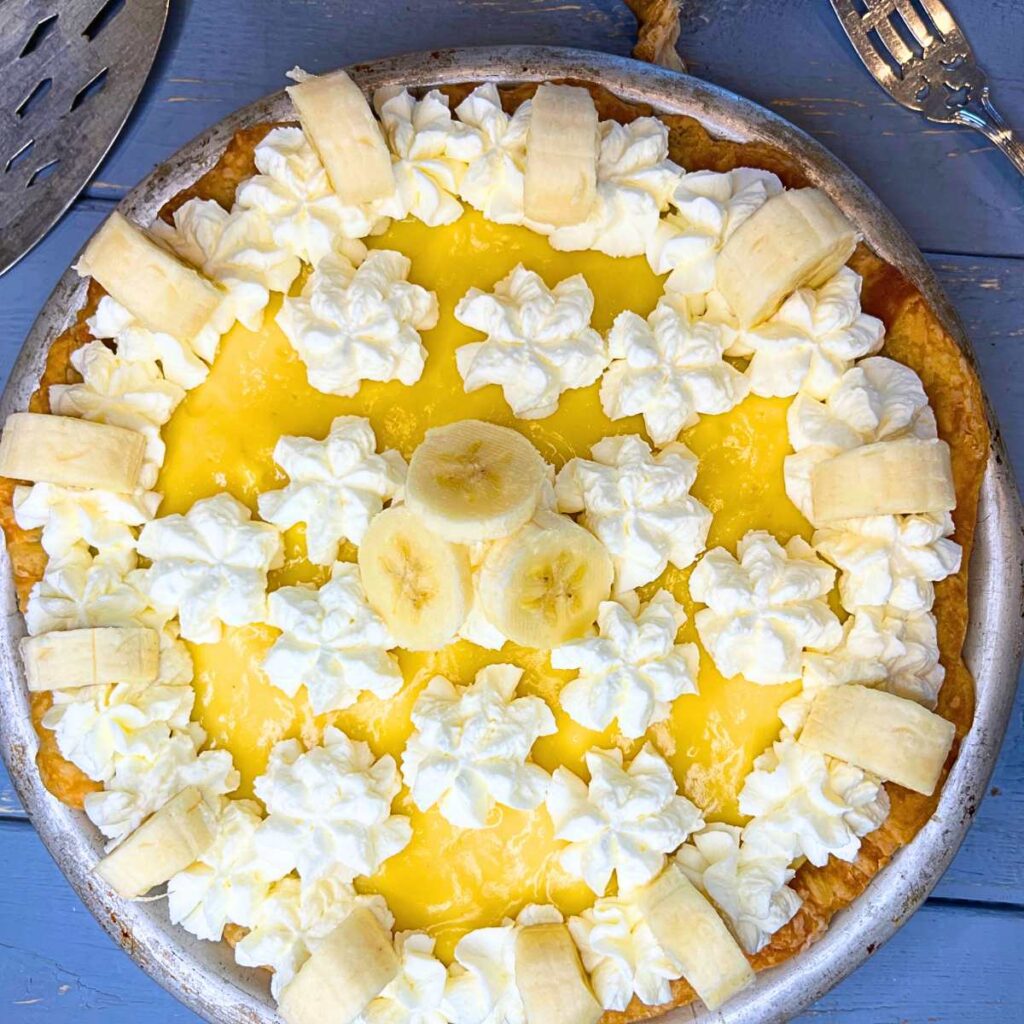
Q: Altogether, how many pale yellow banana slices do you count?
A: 15